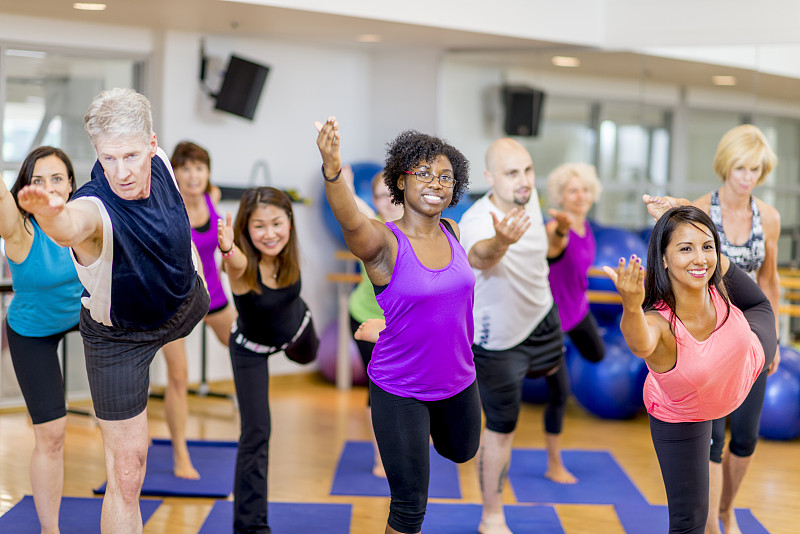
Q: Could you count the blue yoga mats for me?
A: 7